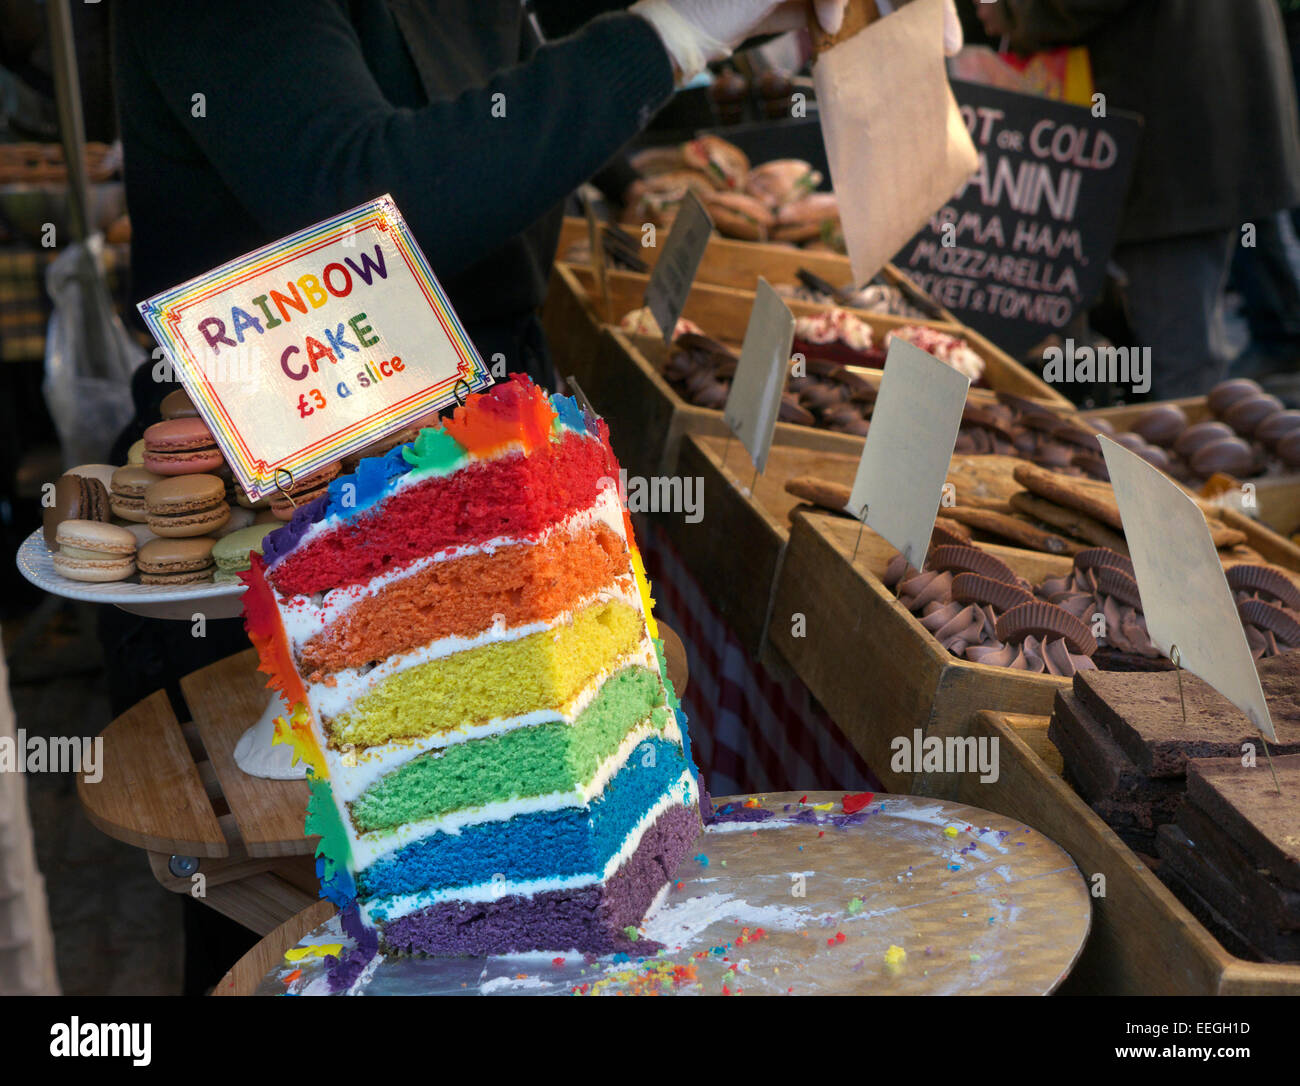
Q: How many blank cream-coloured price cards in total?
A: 3